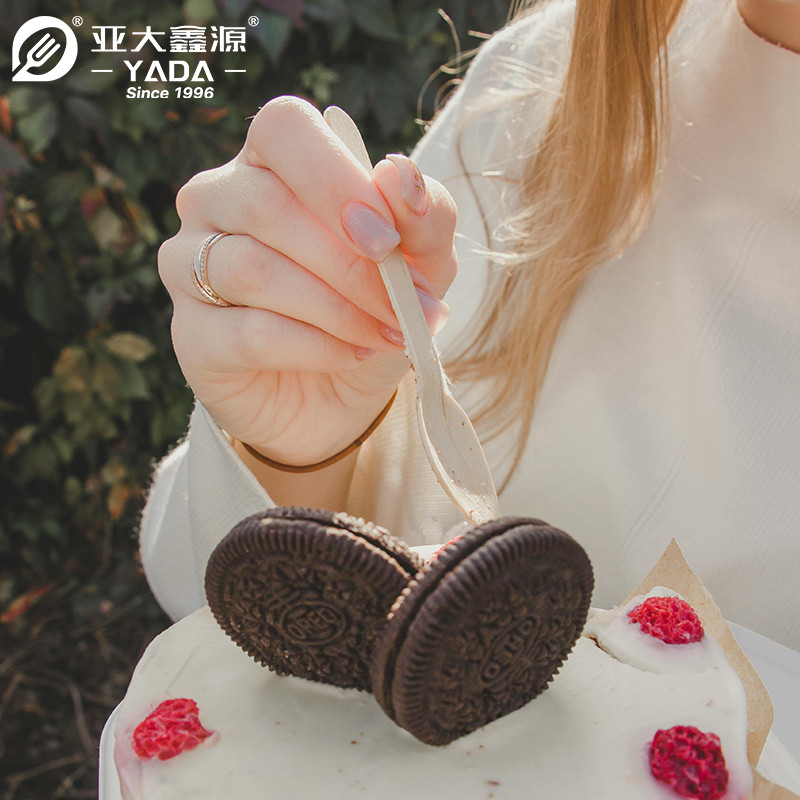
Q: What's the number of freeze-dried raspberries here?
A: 3